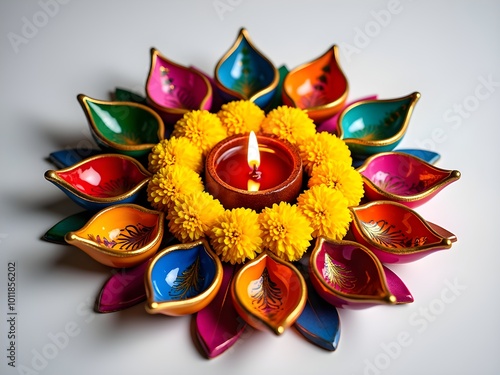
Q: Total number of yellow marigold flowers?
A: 11